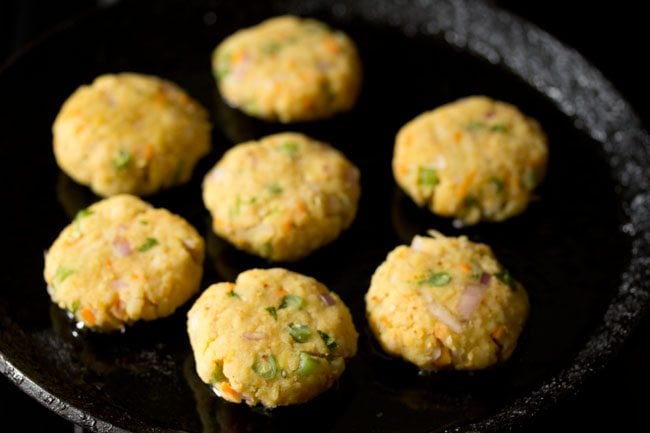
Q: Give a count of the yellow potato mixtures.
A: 7